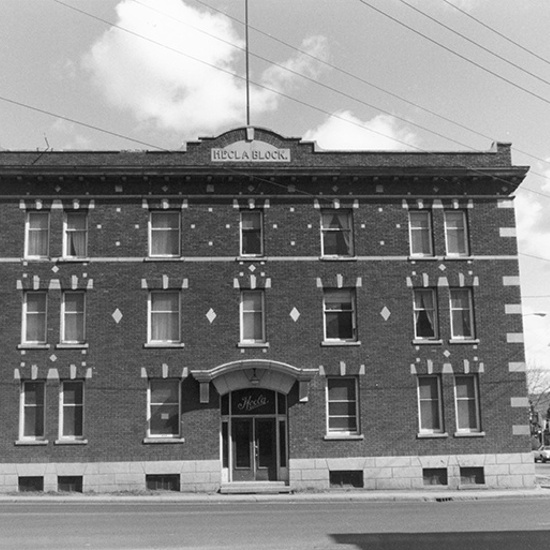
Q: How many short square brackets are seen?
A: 2